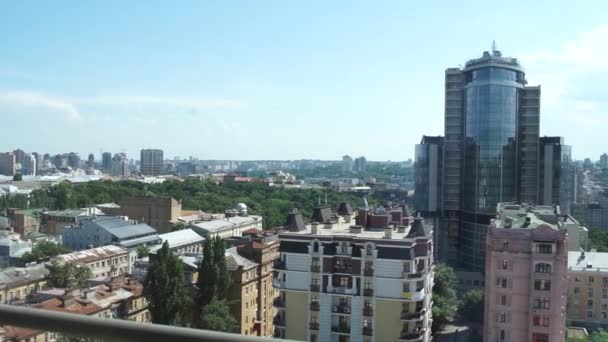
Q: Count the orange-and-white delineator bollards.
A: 0